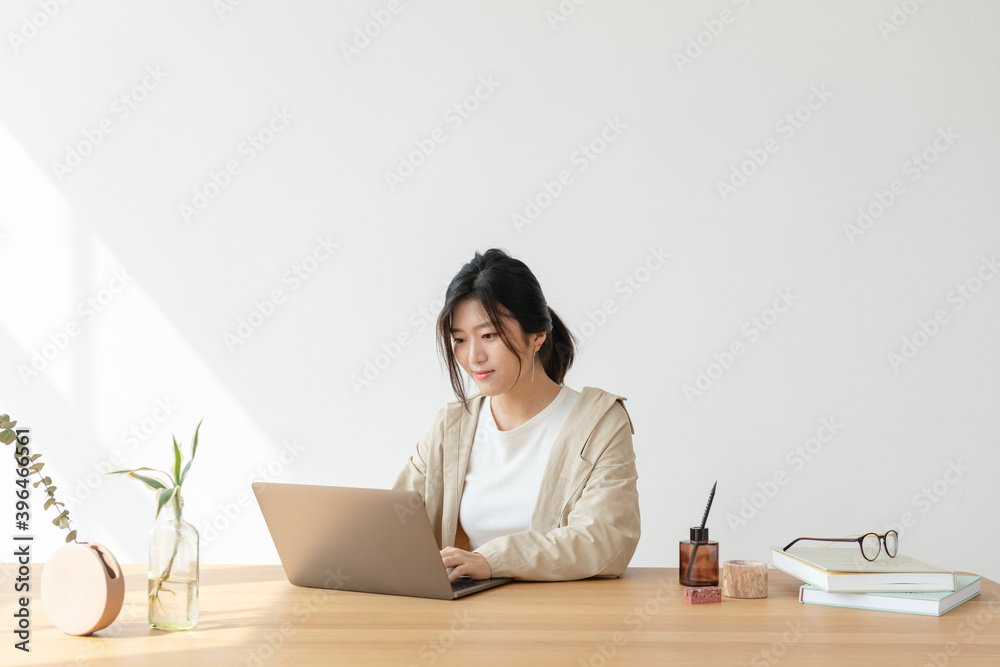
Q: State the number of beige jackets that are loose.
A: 1